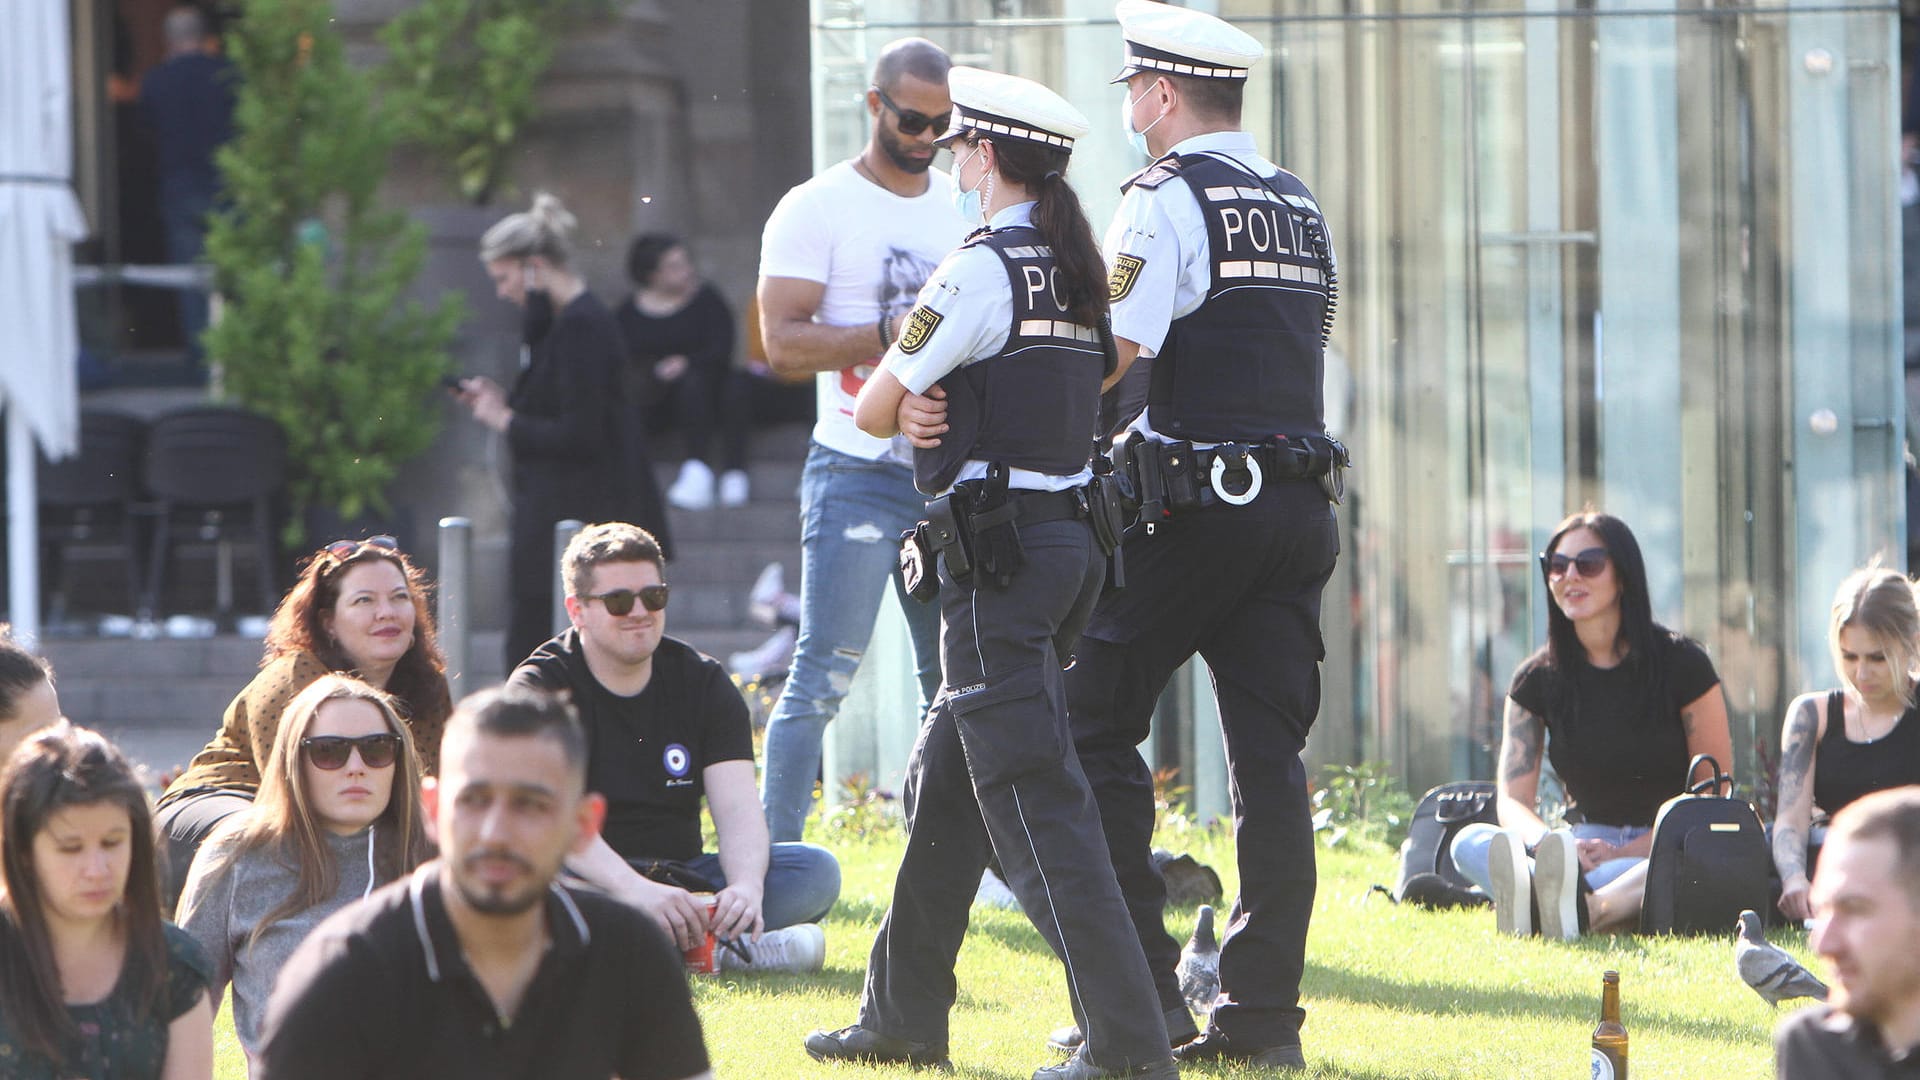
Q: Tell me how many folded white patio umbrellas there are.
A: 1